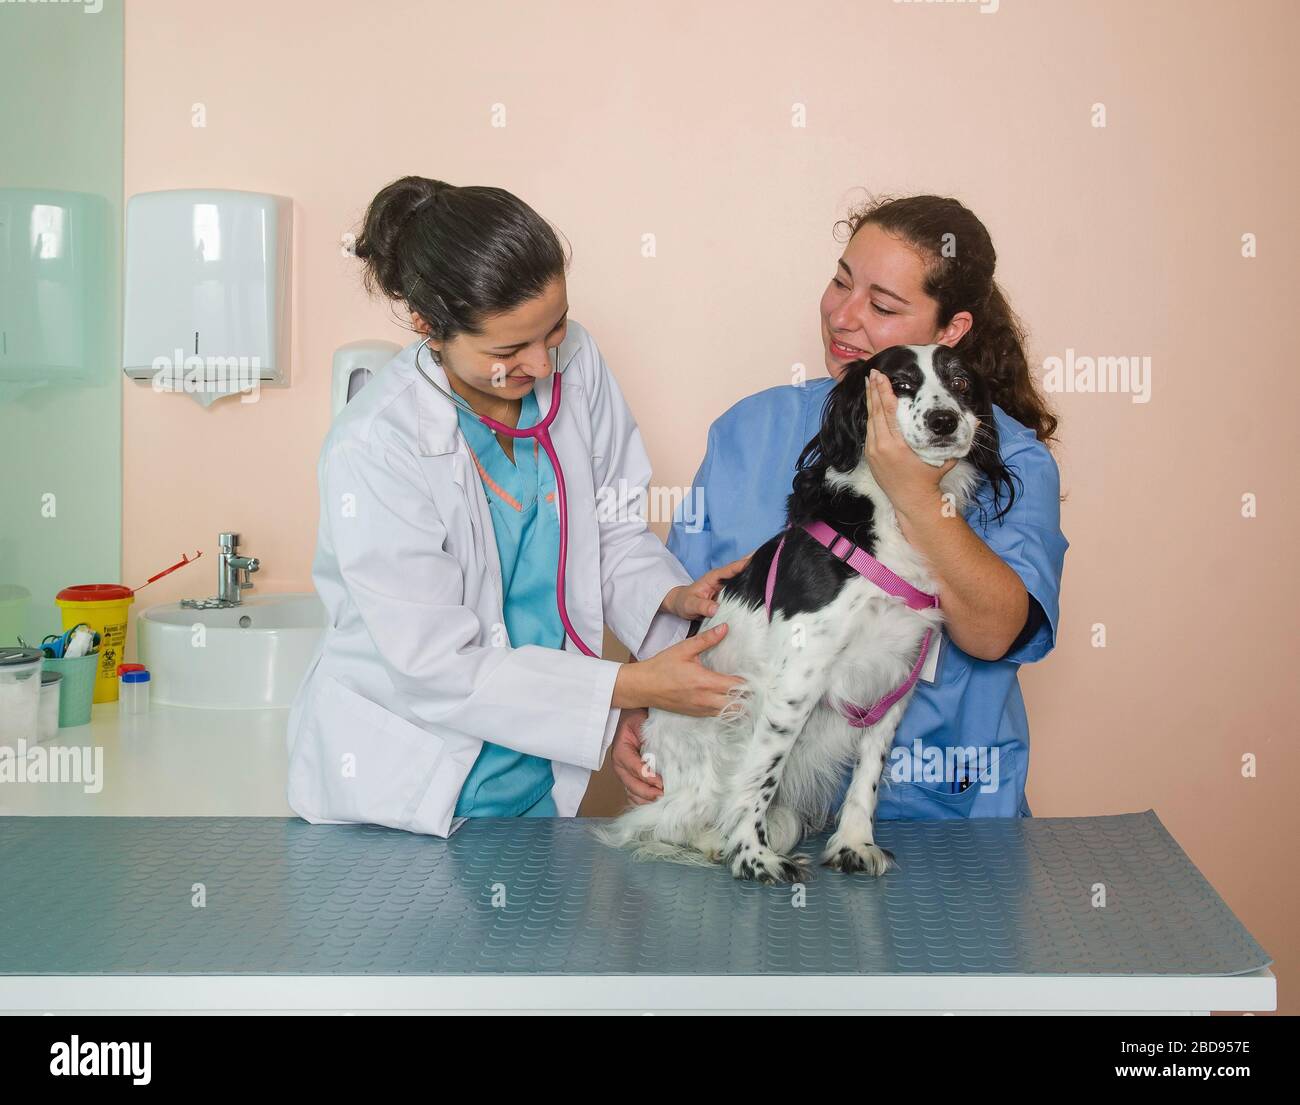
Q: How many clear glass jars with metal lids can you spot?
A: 2